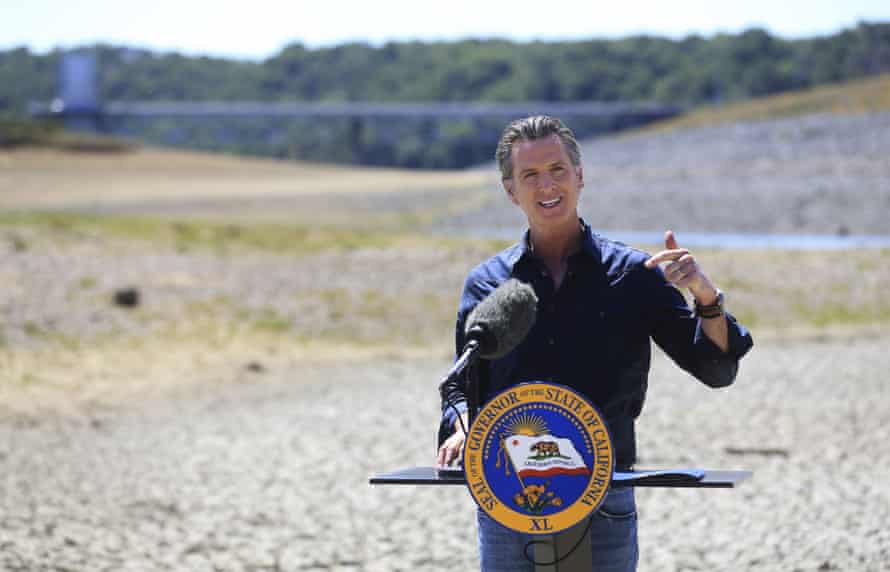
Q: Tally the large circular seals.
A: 1